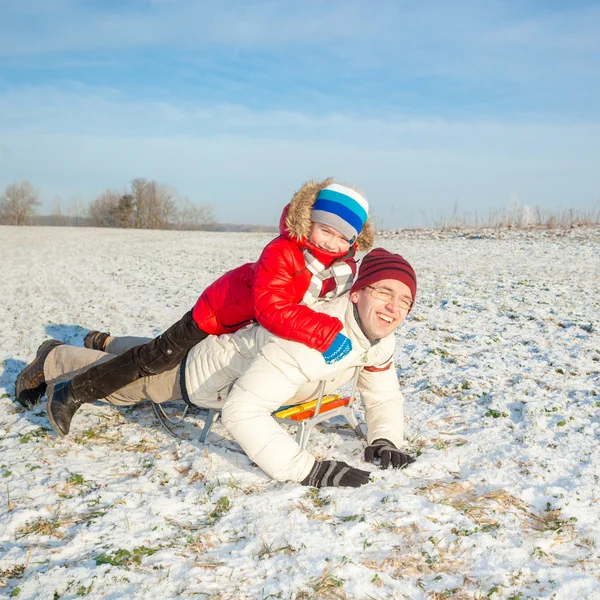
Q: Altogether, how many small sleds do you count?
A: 1